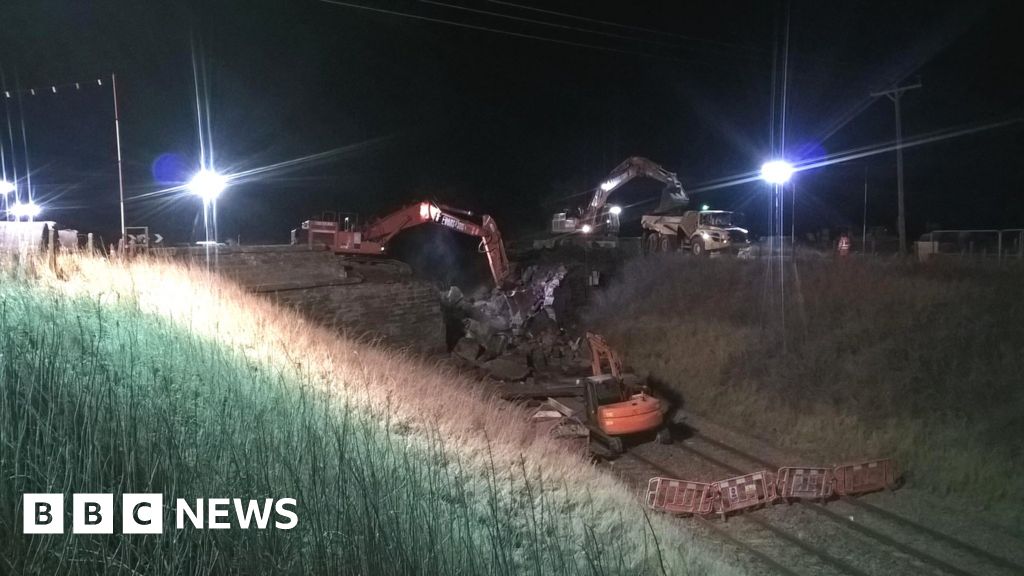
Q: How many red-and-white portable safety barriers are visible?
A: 4